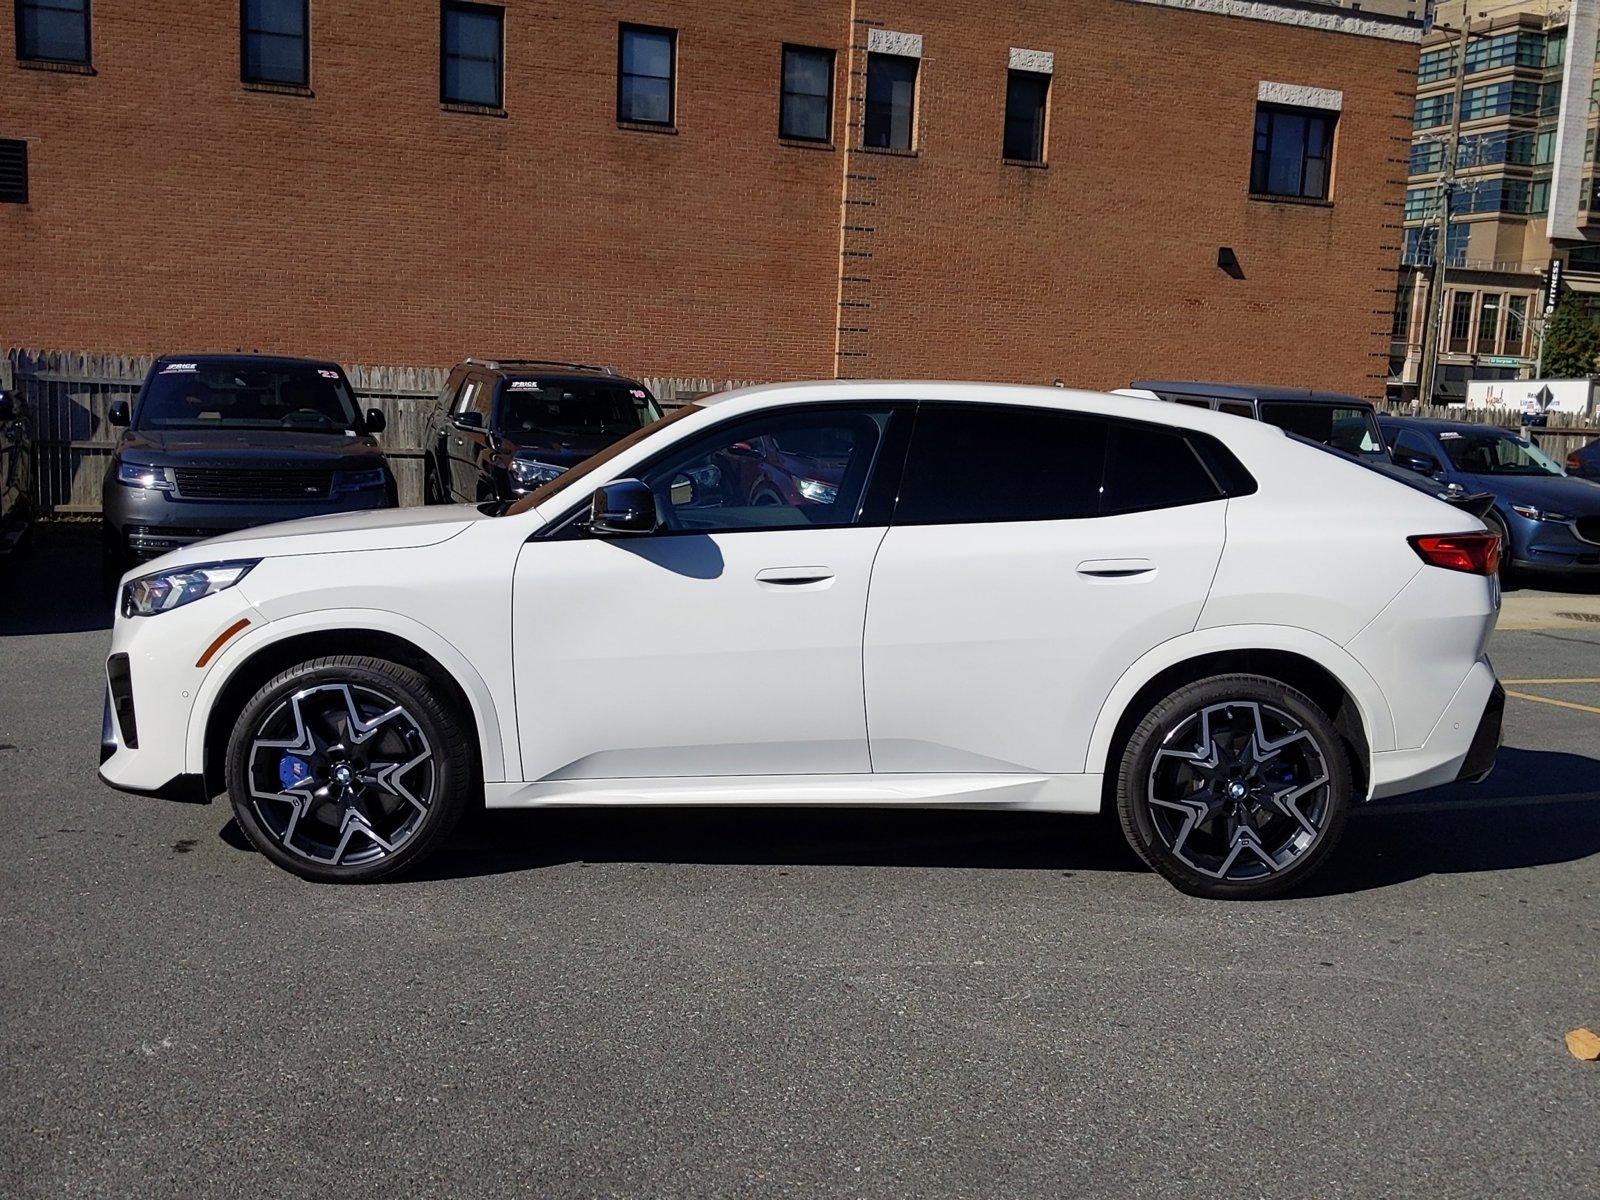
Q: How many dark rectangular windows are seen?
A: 8